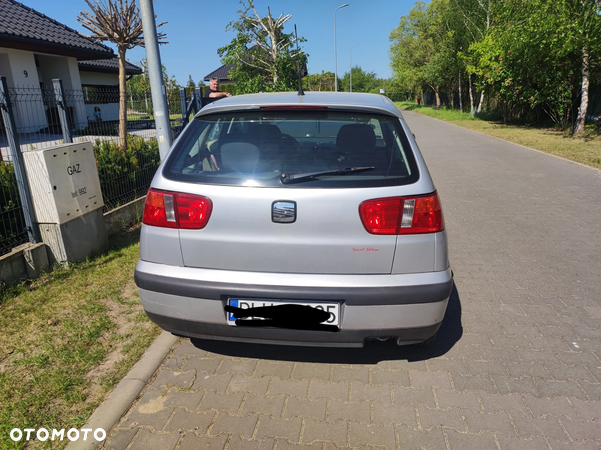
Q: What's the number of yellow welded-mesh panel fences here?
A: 0